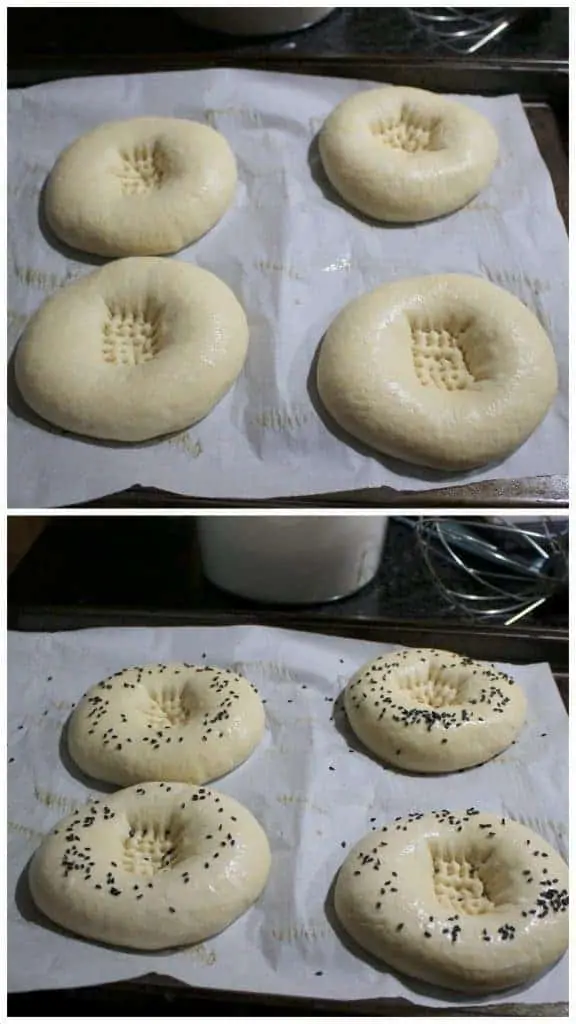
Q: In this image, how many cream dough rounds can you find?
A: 8